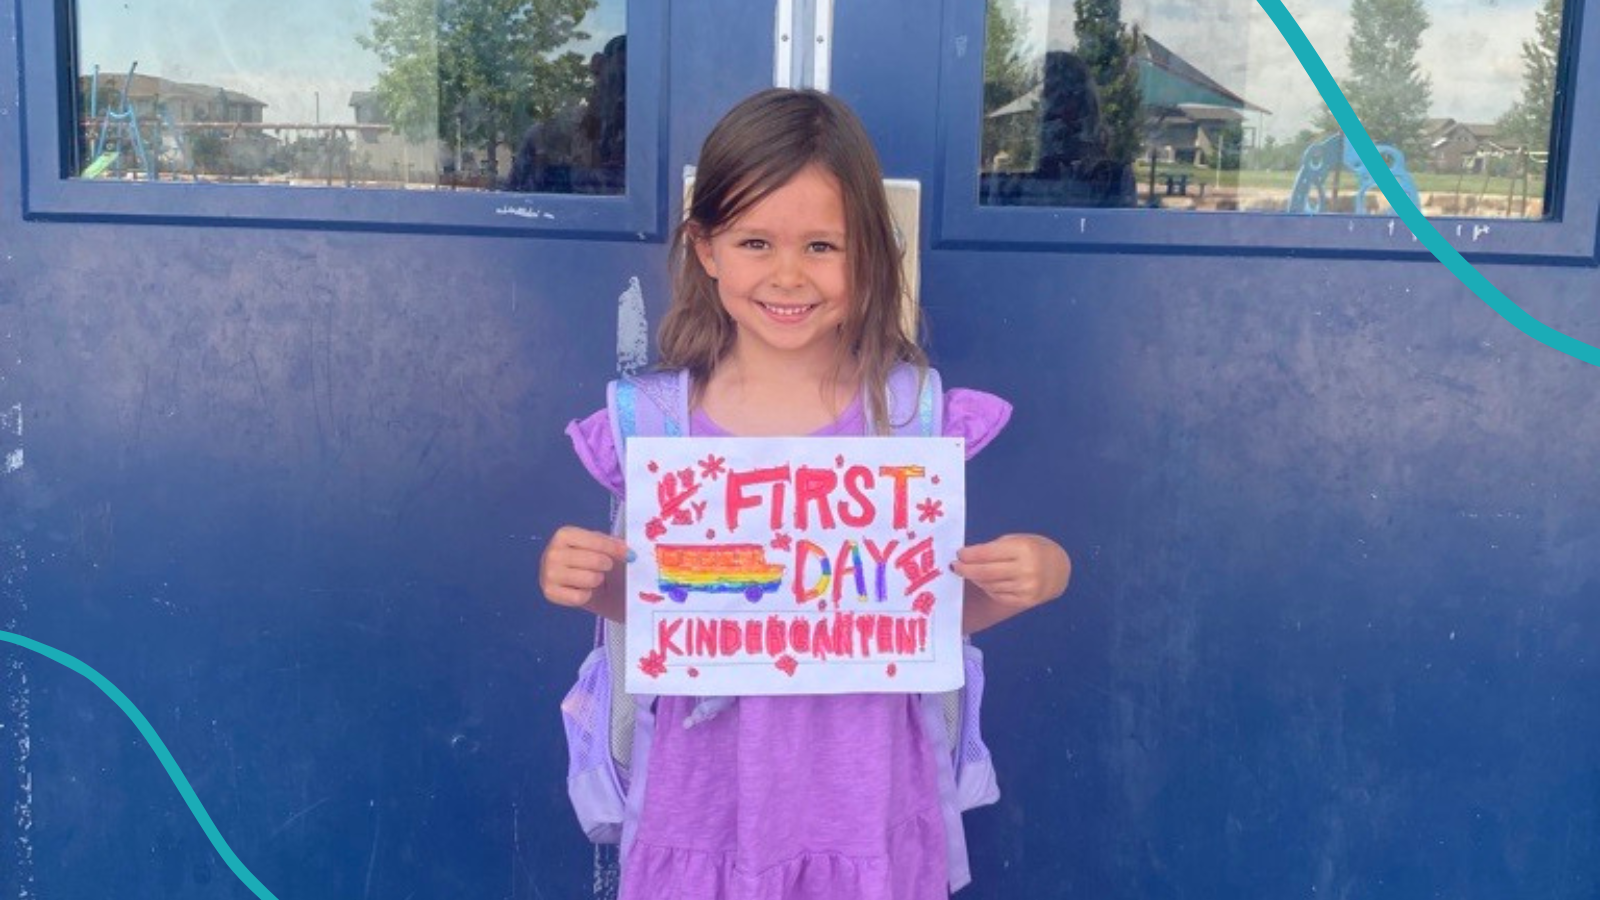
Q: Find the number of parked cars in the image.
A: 0